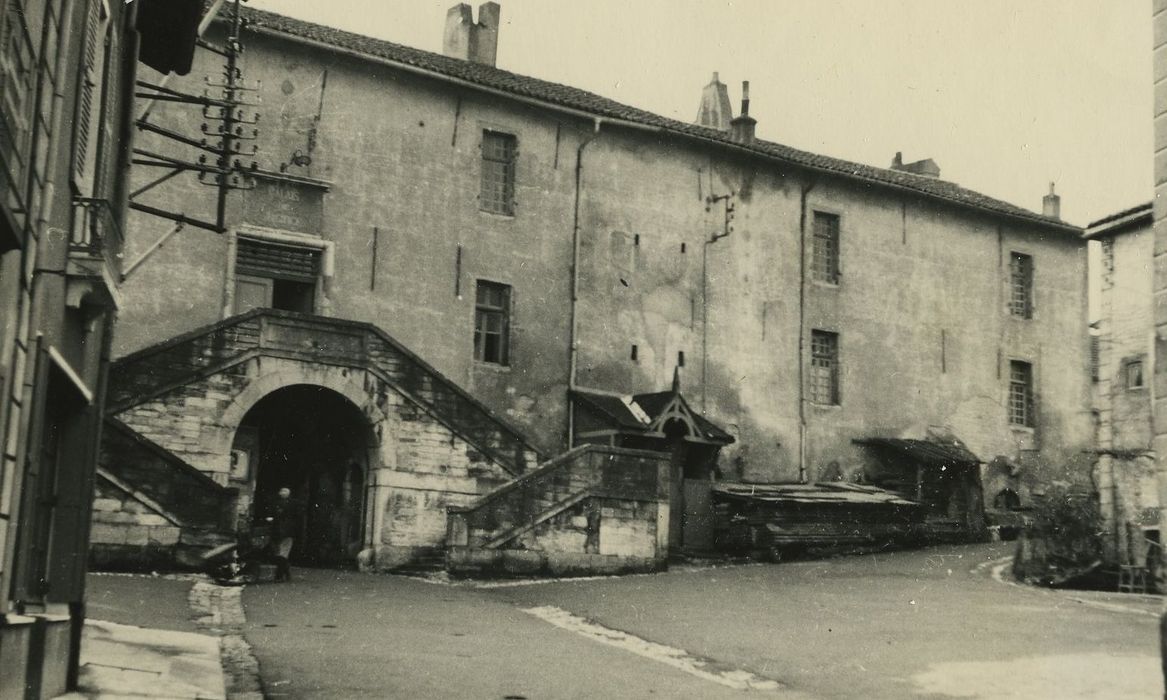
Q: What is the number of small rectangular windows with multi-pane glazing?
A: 6